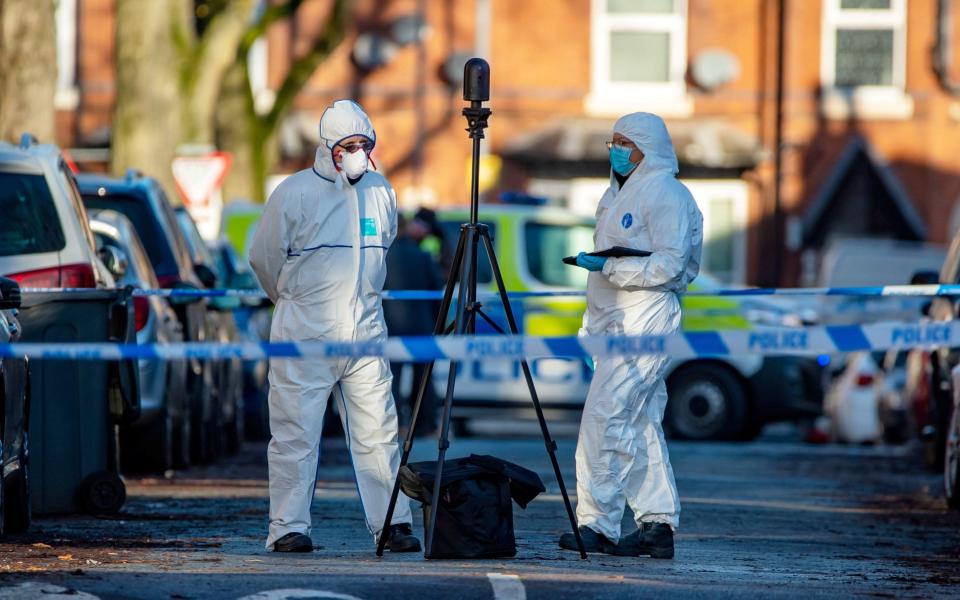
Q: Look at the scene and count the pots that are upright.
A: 0